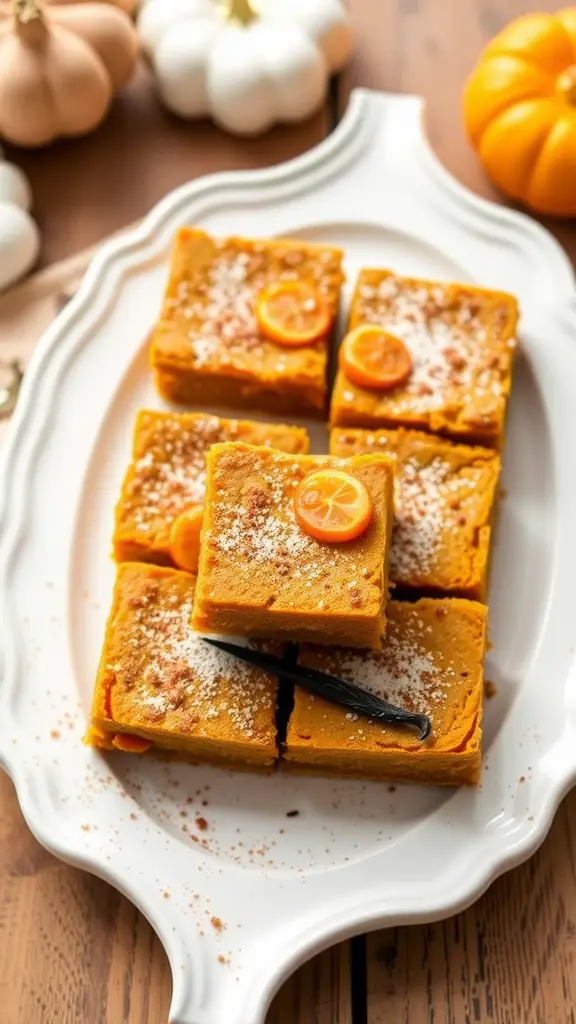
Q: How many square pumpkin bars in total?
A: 7